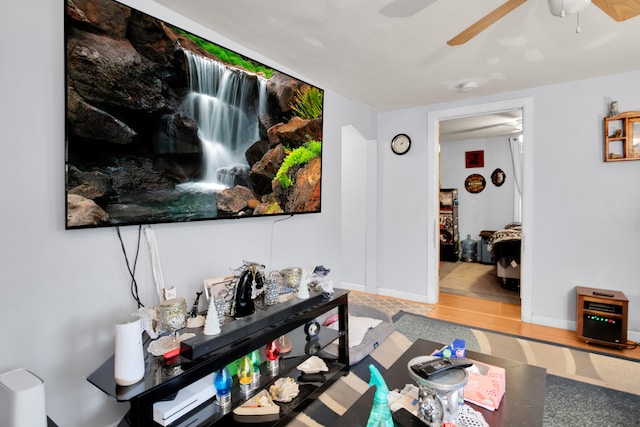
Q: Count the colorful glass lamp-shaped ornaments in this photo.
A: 4